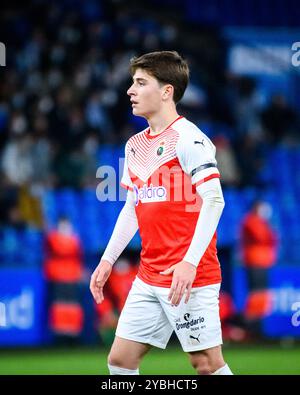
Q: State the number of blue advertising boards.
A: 2